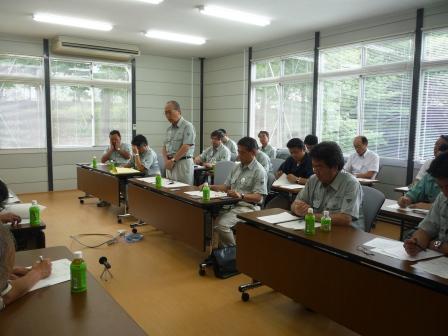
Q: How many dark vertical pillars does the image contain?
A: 6